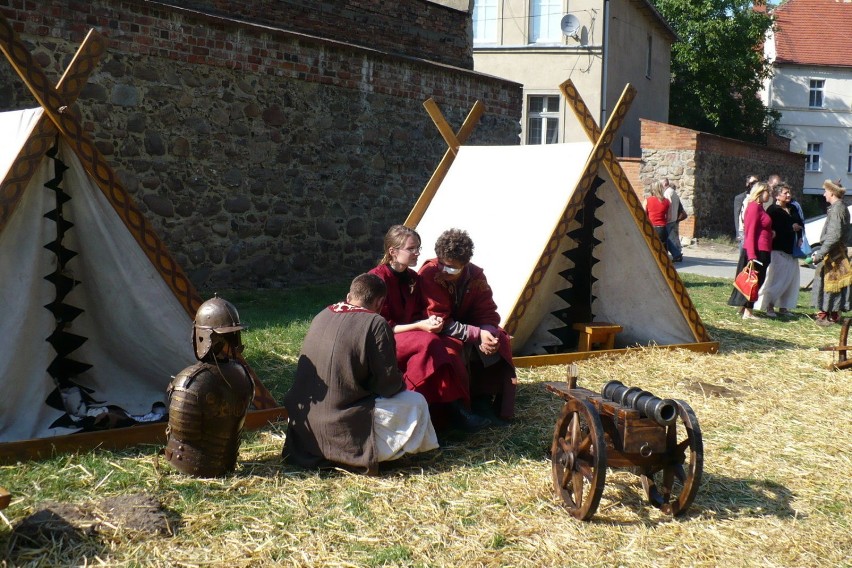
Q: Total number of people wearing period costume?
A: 4